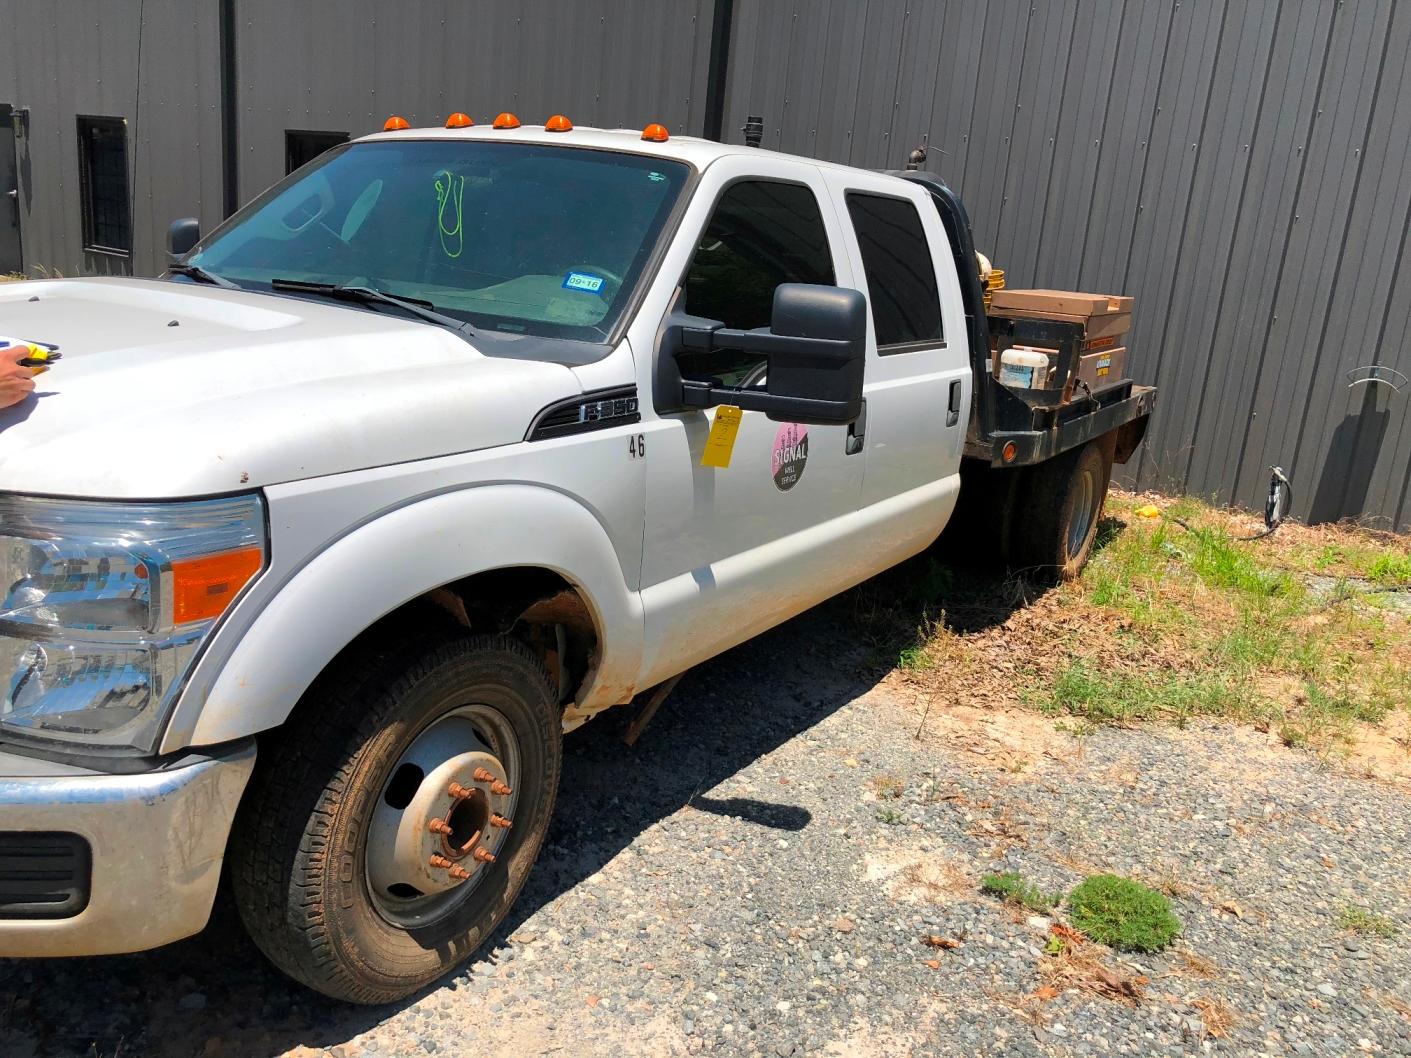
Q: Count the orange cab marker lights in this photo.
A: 5